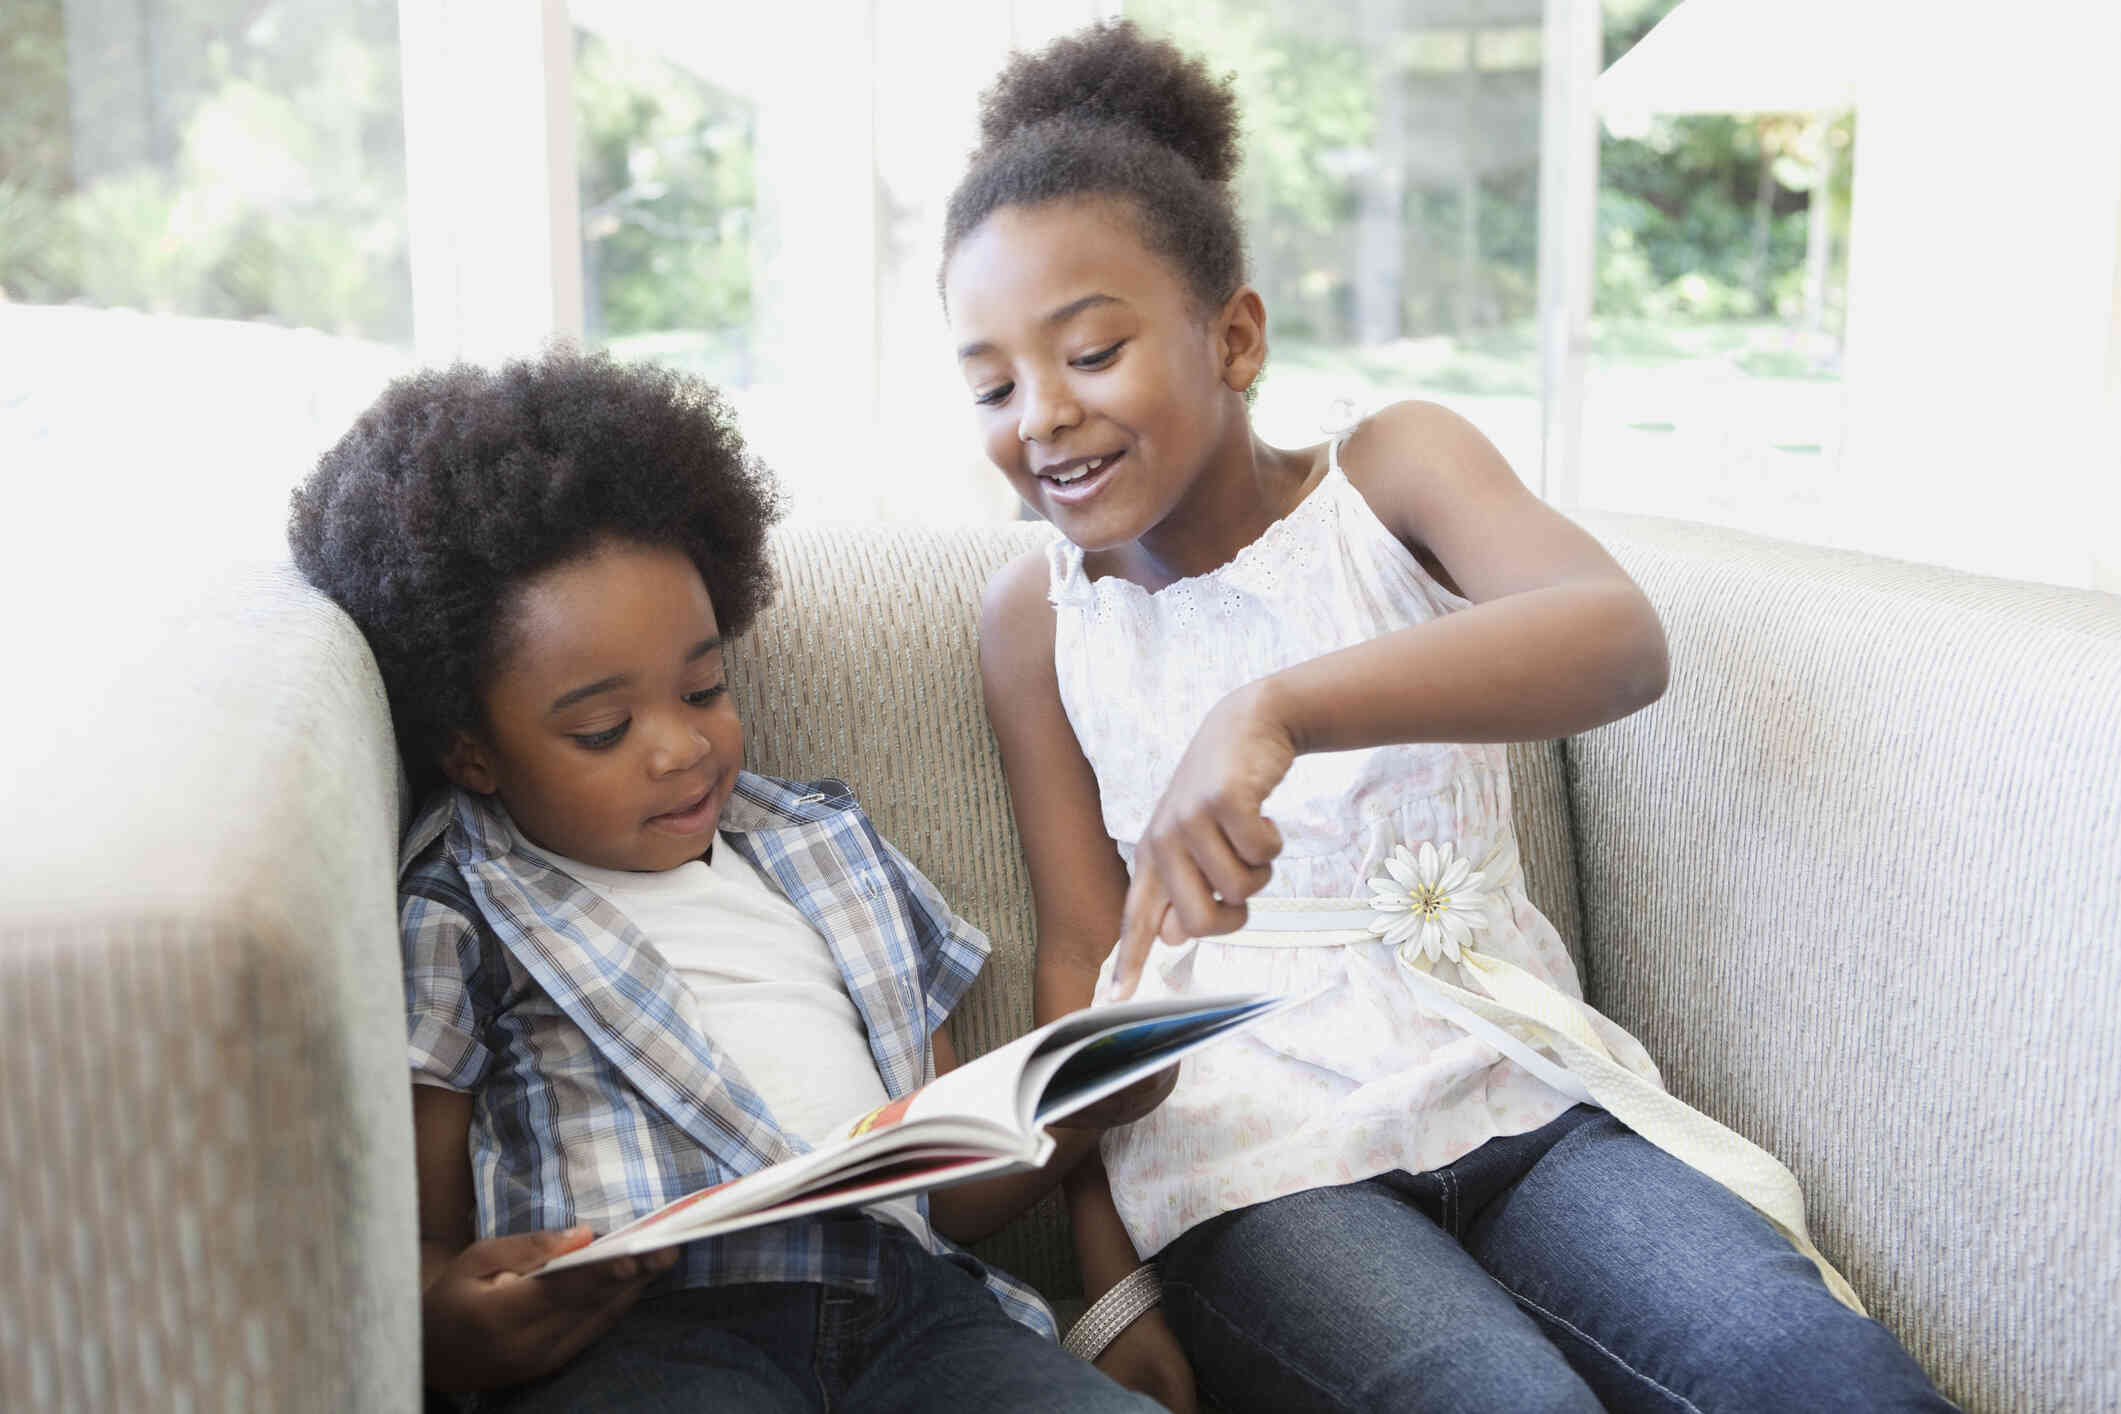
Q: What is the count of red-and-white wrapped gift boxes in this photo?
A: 0